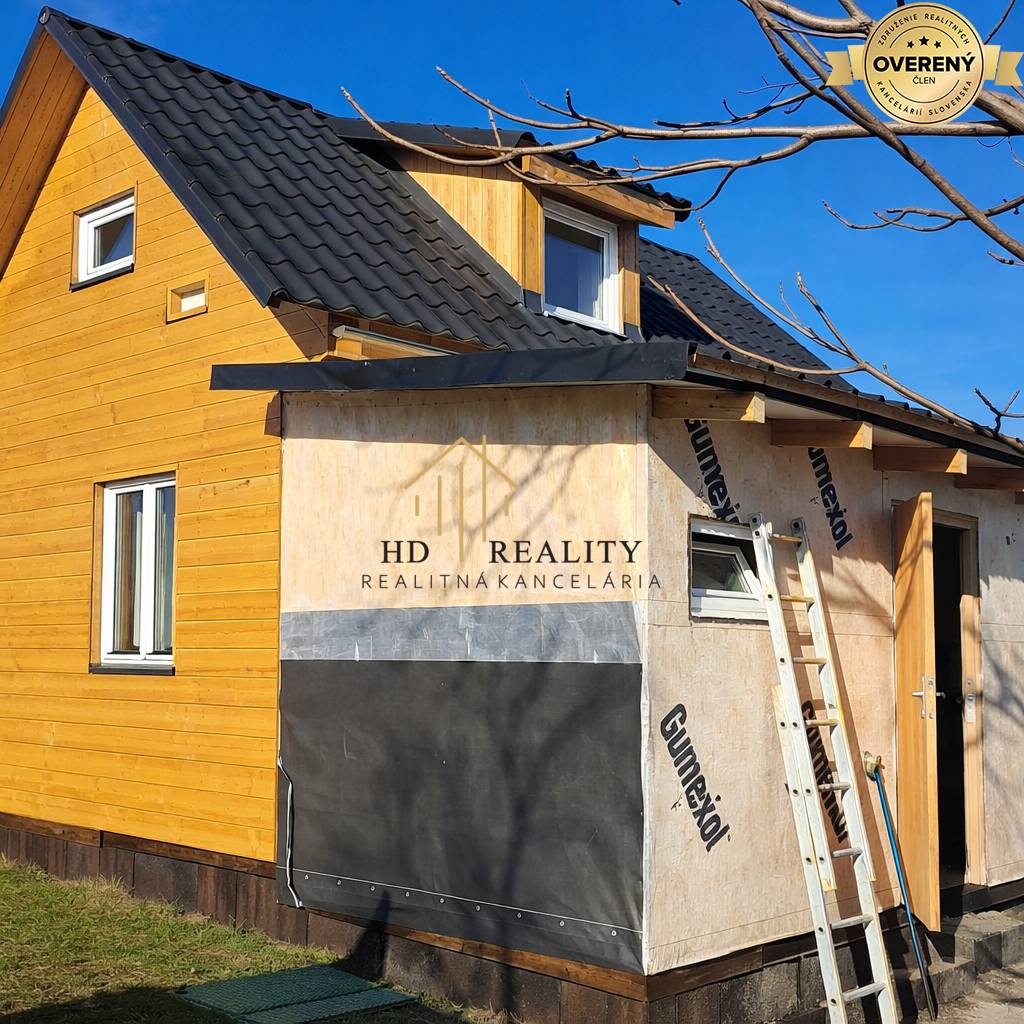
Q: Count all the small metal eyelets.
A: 9